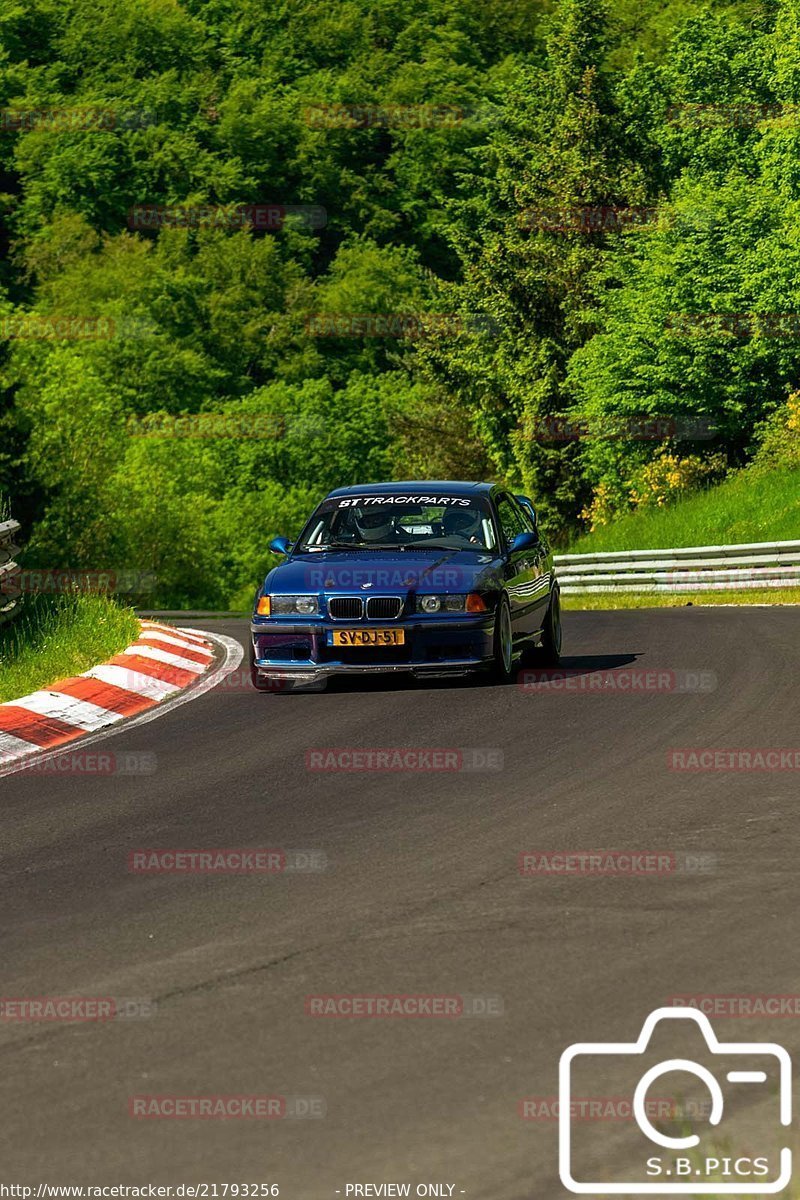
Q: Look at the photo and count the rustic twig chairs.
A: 0